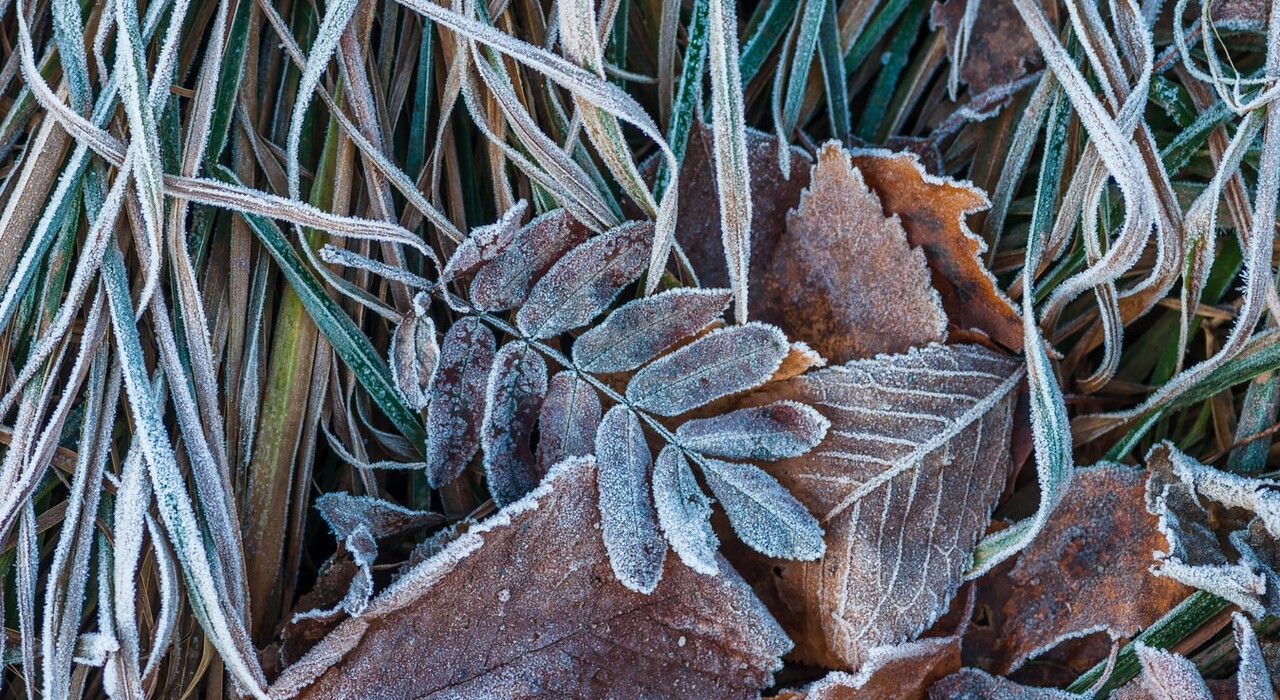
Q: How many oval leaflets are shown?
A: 13